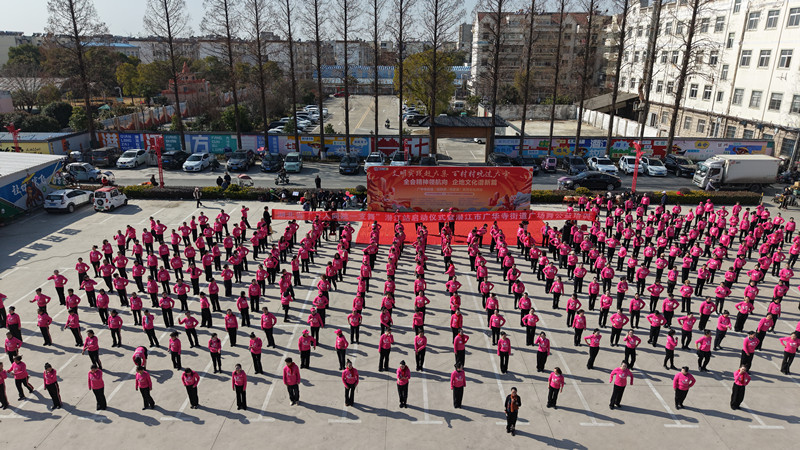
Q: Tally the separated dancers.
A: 1